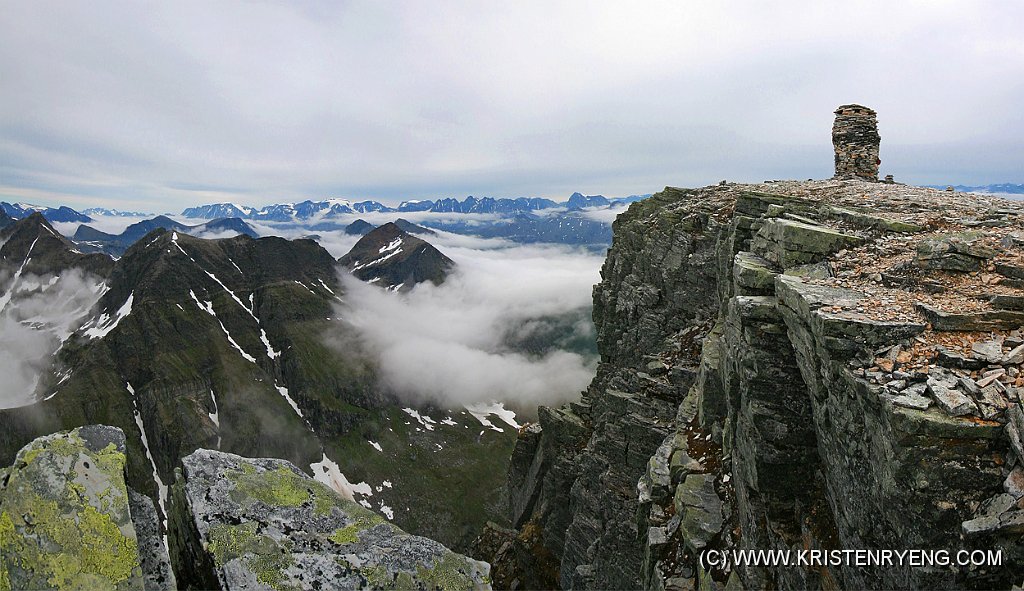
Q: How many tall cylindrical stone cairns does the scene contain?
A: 1